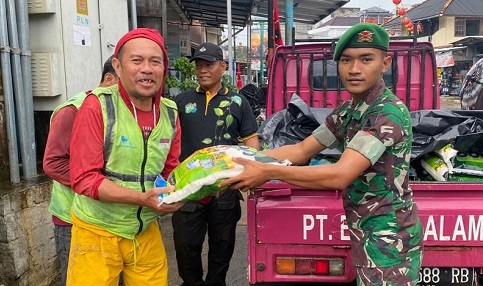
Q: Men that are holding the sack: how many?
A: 2